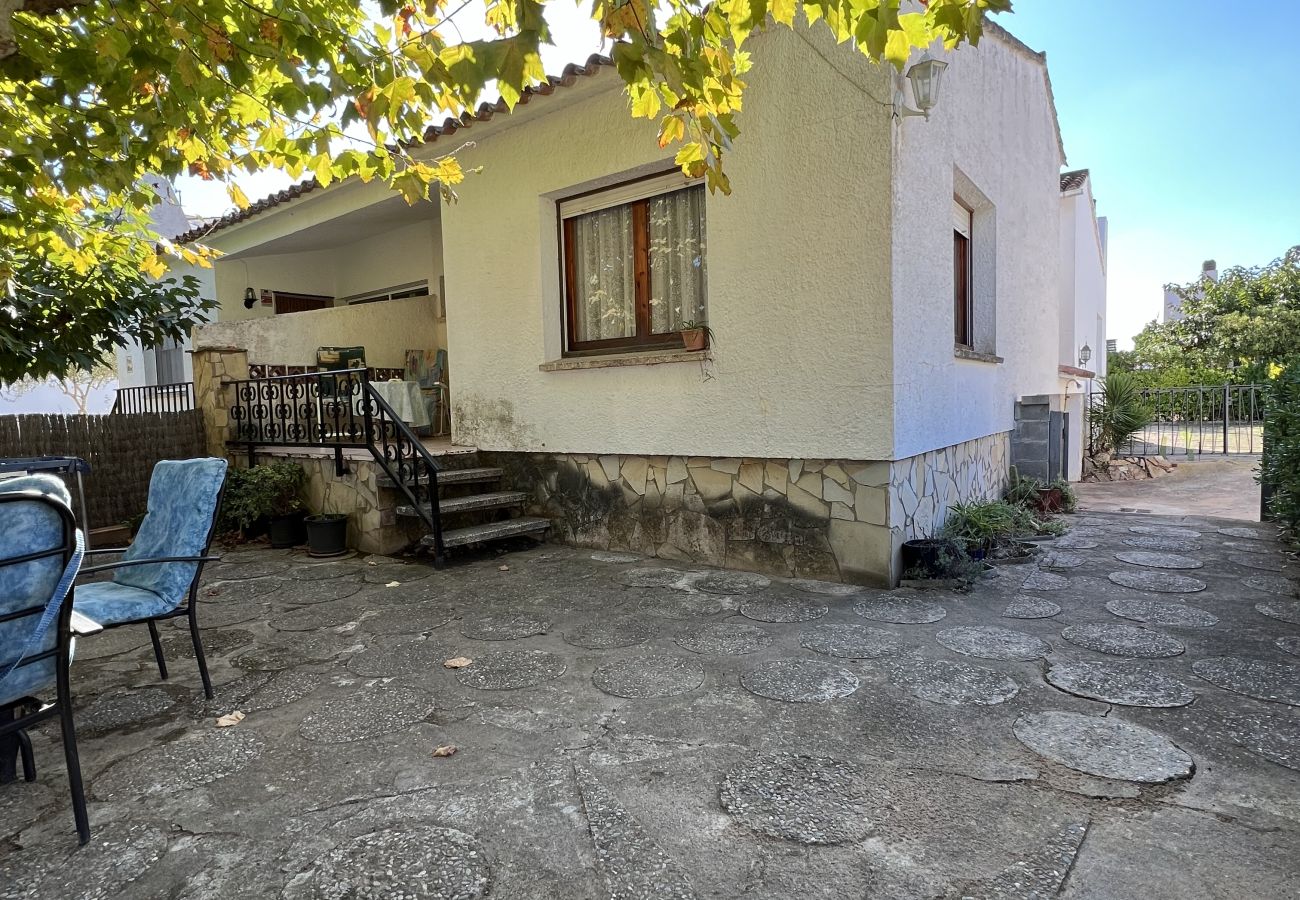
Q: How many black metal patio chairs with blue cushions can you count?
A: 2